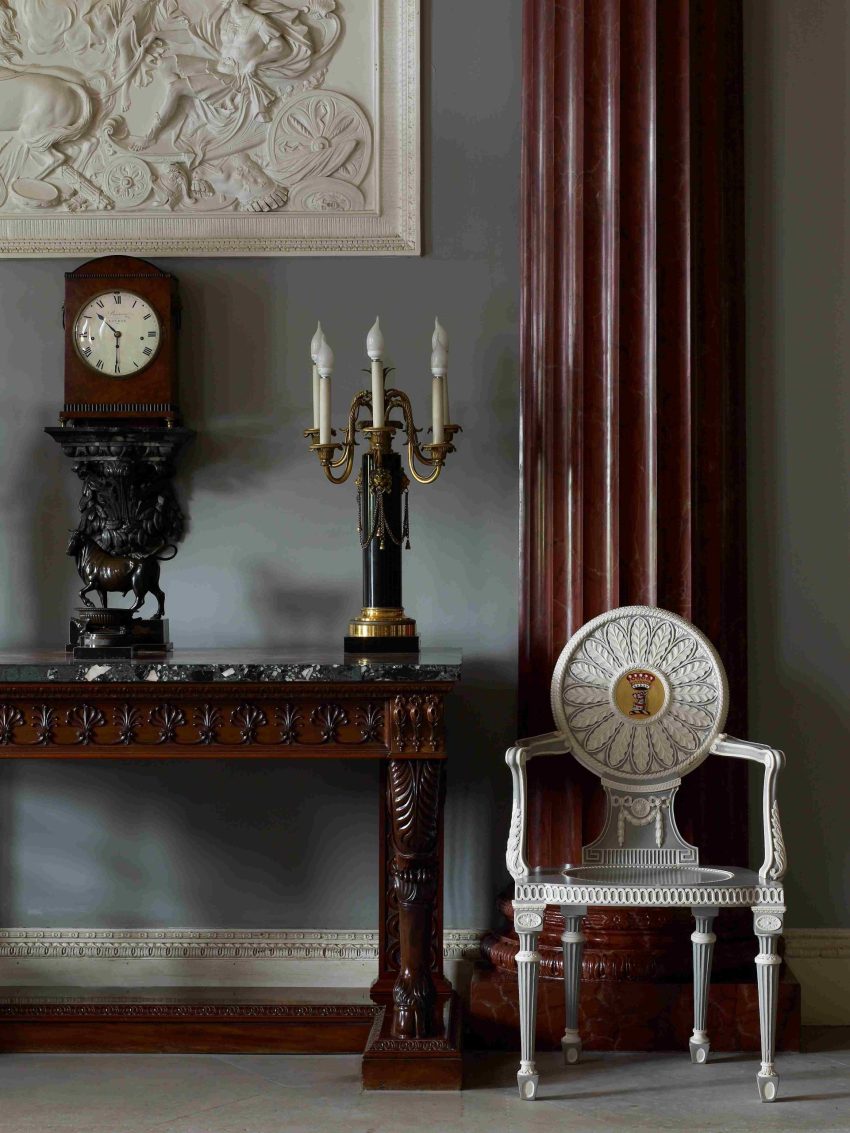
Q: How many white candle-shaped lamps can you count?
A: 5